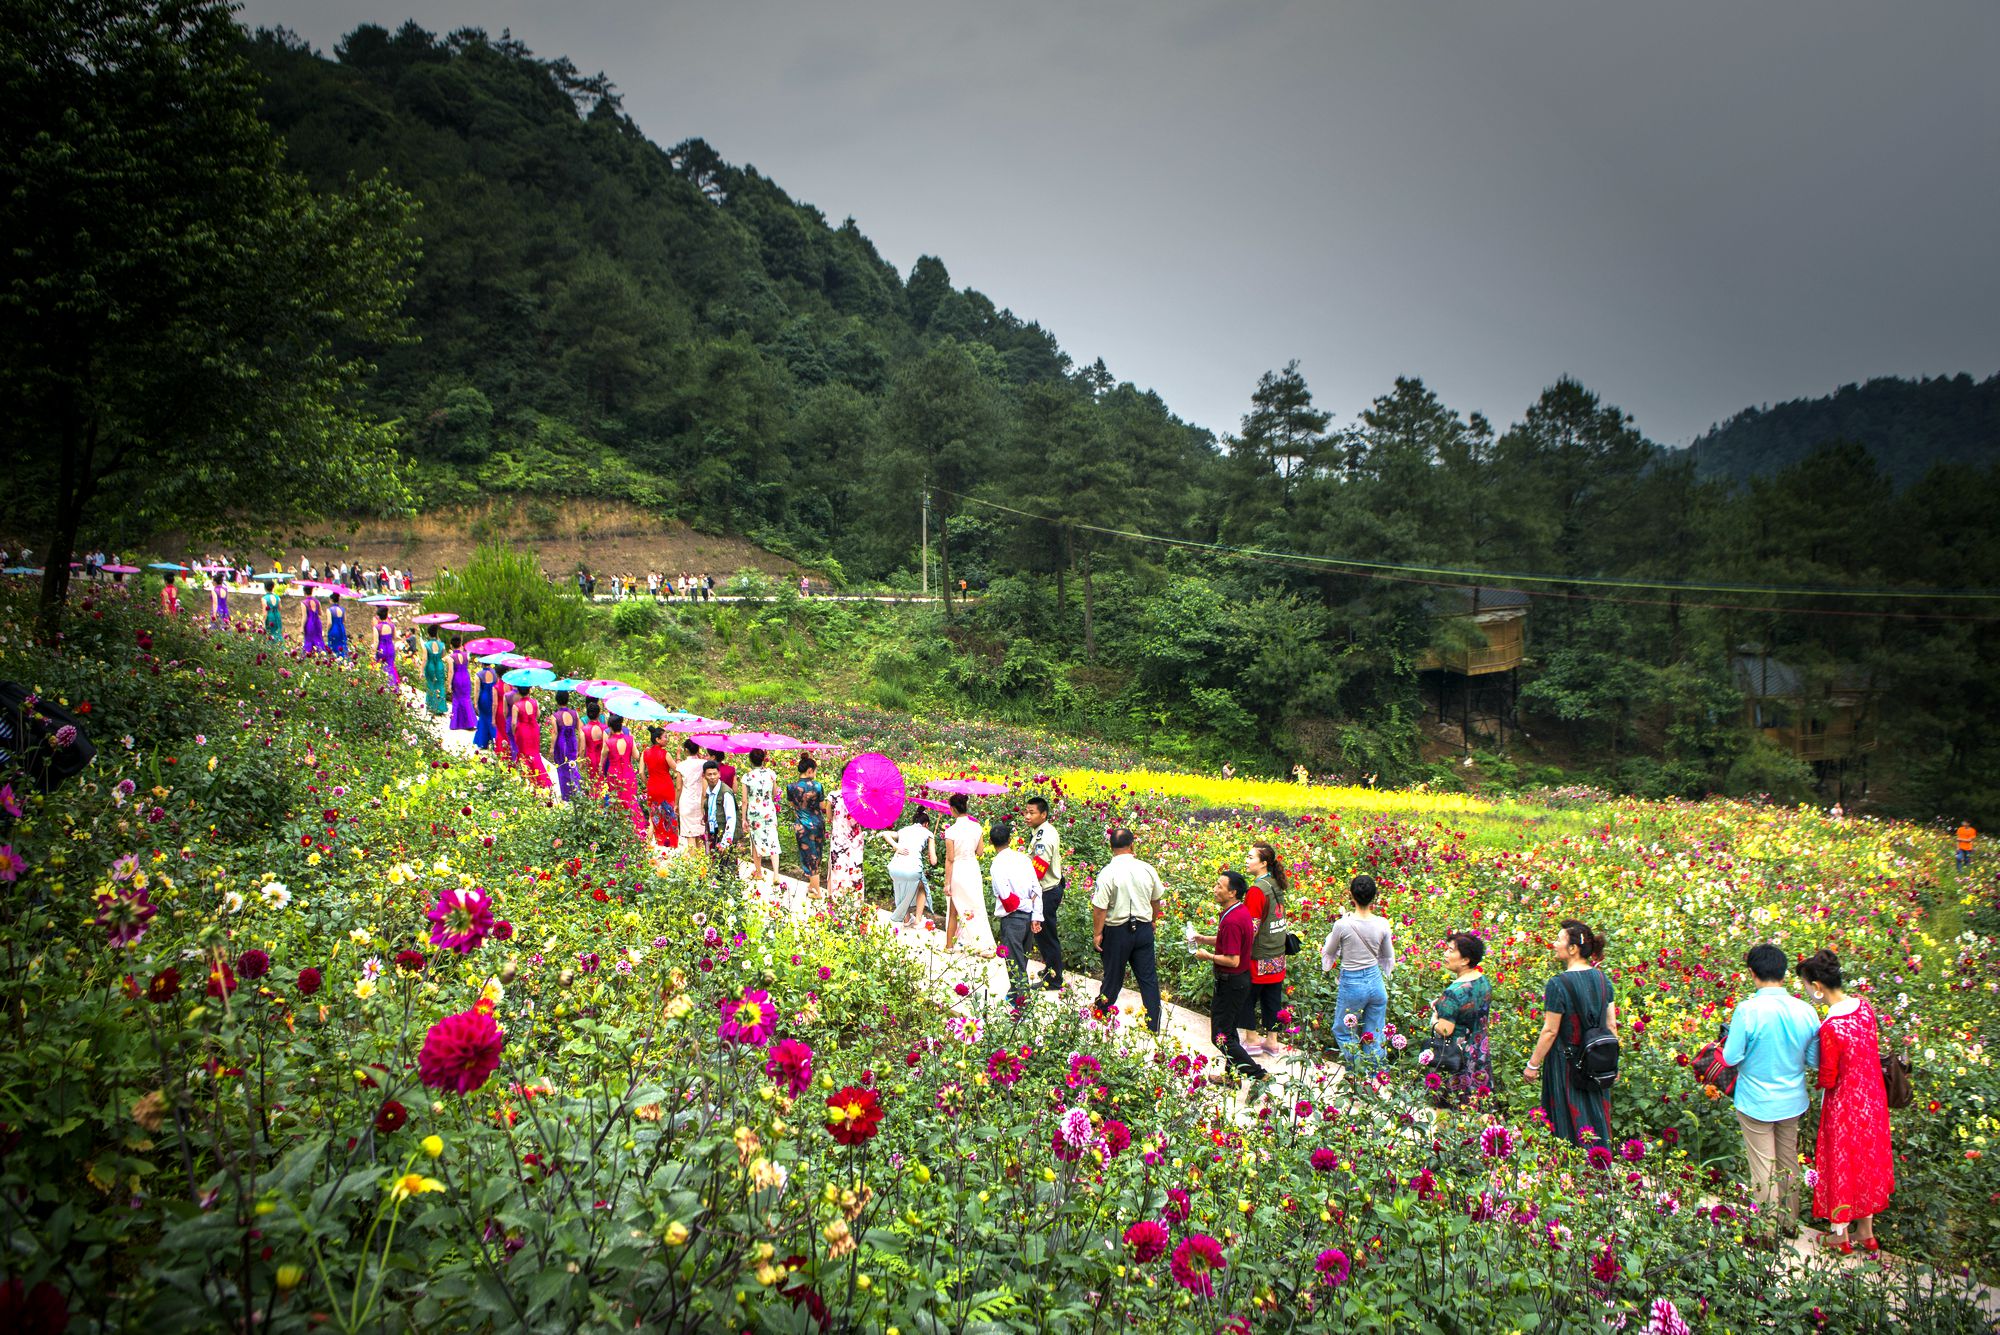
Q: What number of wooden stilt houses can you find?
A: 2